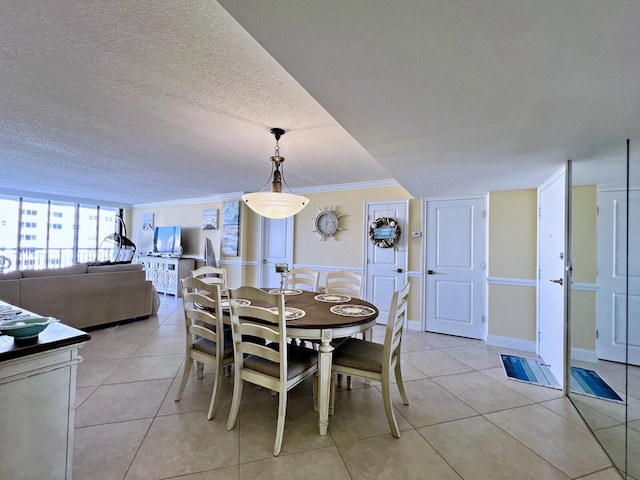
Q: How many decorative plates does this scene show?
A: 6